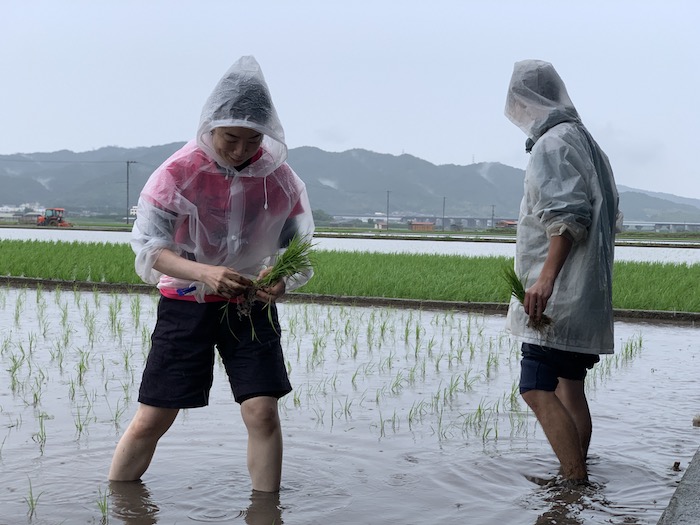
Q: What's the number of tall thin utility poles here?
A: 4